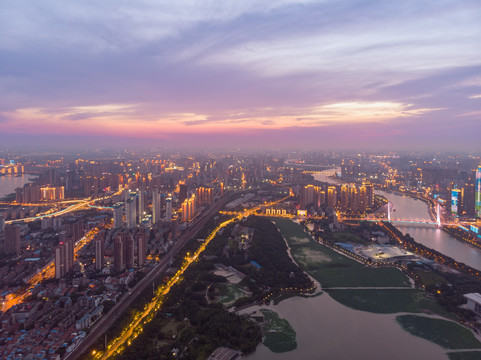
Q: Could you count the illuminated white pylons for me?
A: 2